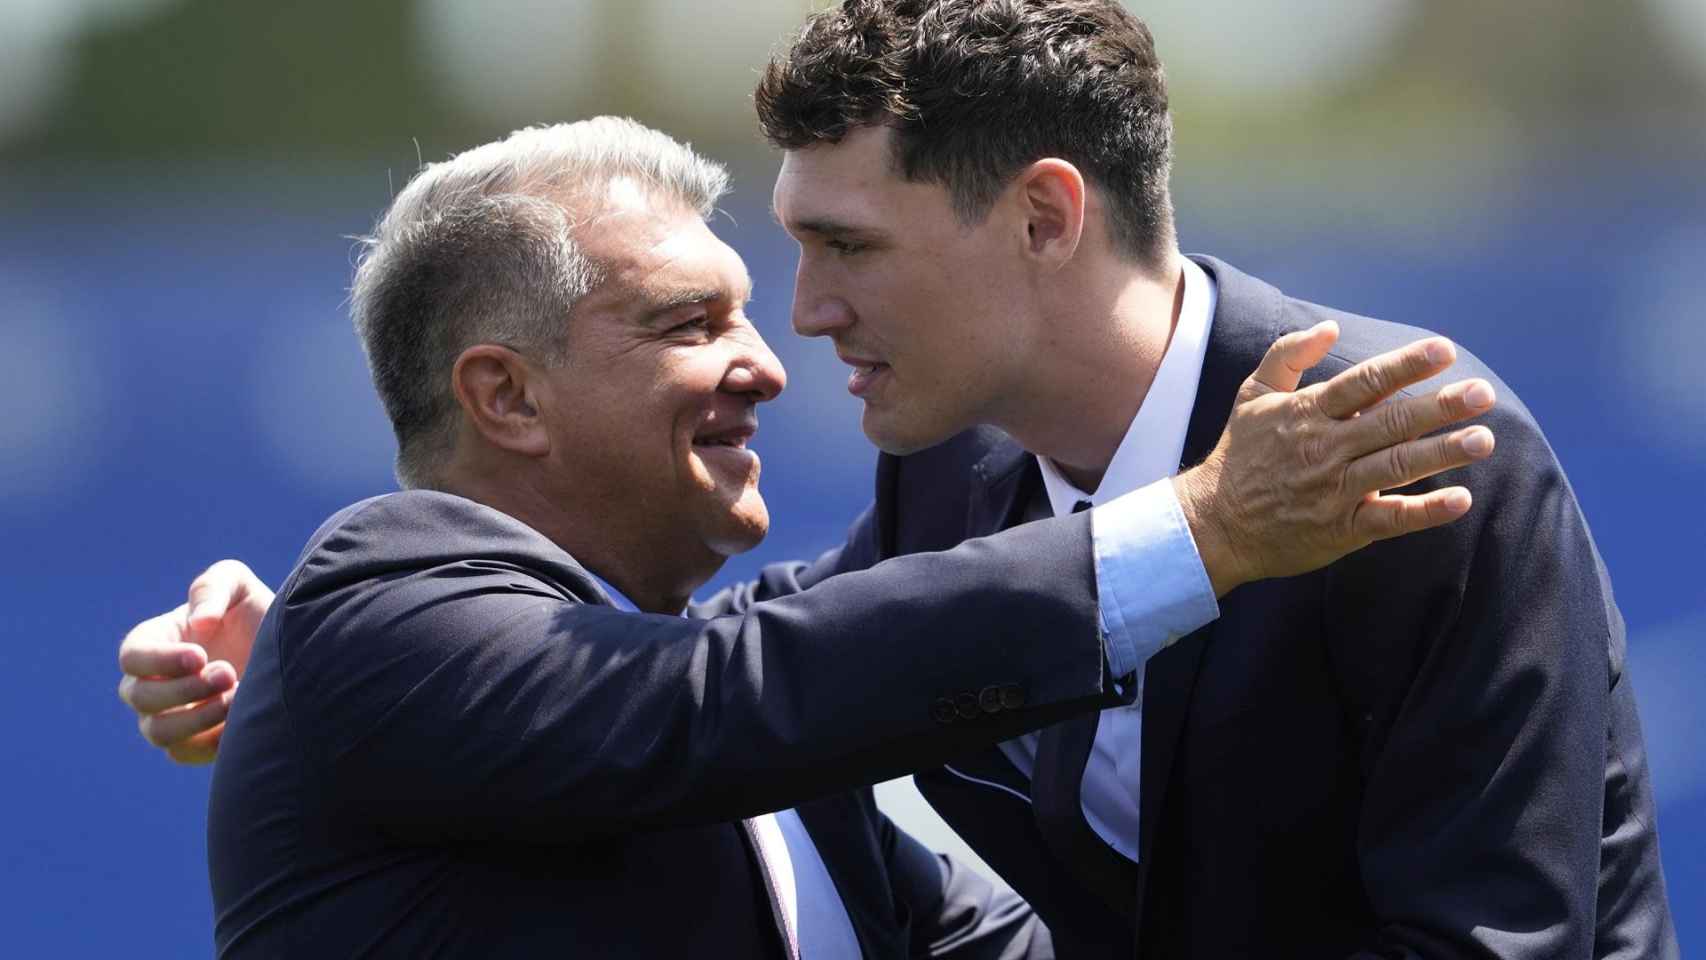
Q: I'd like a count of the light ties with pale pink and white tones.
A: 1